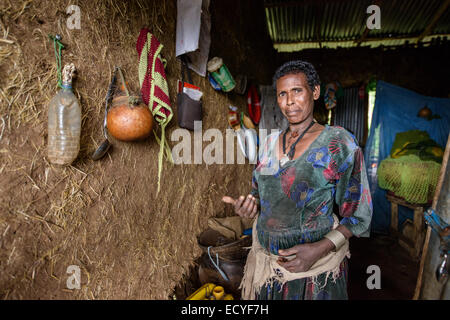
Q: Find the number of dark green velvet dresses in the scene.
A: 1